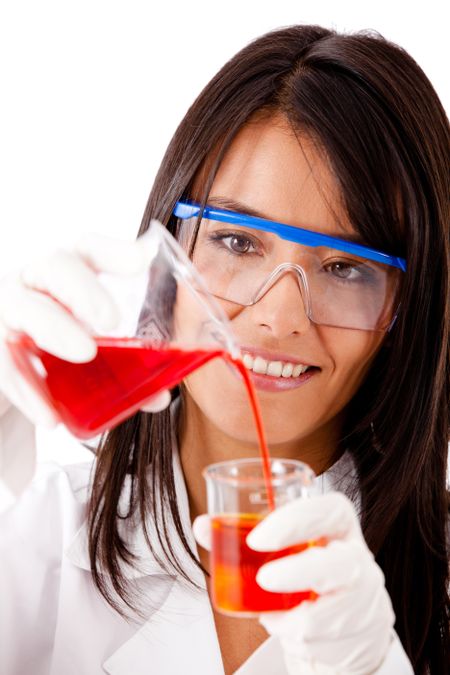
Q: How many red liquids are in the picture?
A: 2